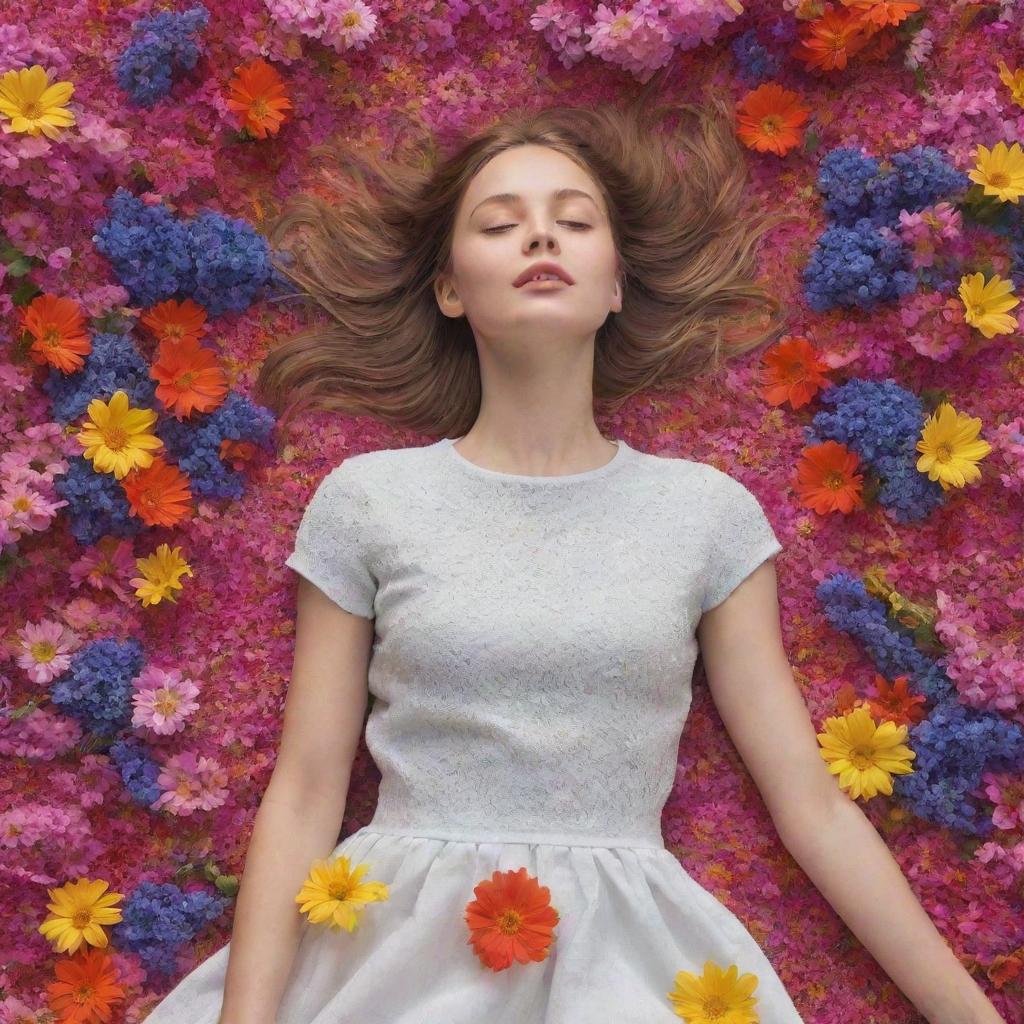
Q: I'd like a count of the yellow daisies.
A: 11